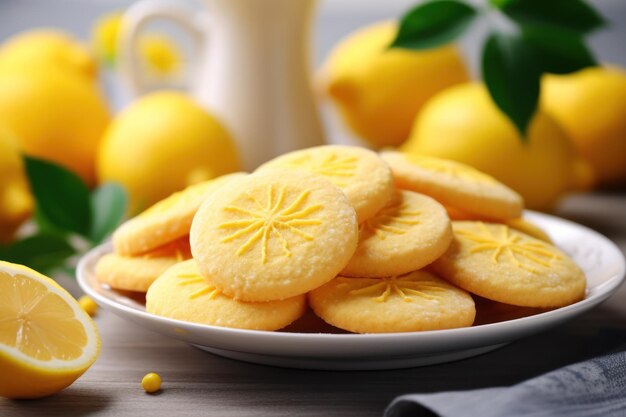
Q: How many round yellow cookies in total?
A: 10